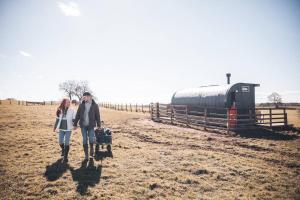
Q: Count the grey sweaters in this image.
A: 1